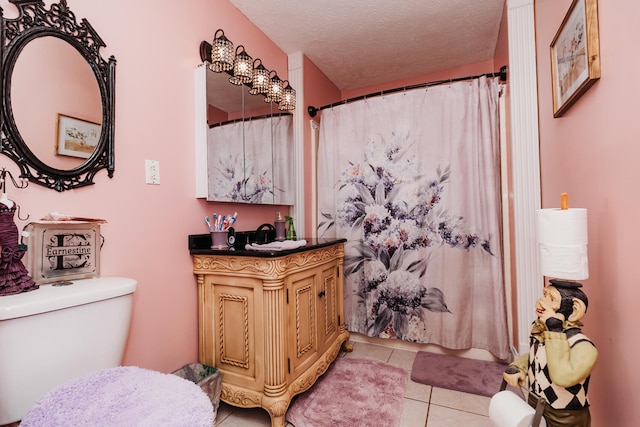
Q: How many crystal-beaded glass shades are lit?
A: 5